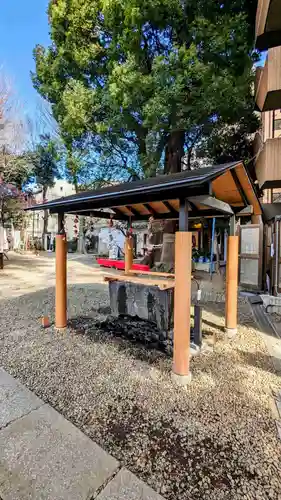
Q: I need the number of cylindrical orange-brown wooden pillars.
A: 4